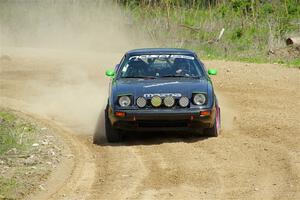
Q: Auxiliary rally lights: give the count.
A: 4